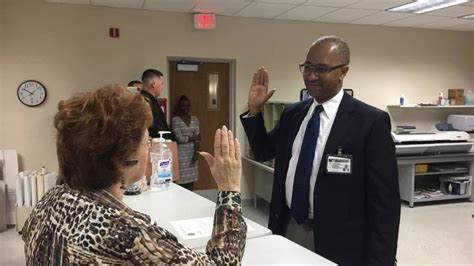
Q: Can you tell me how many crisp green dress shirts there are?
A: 0